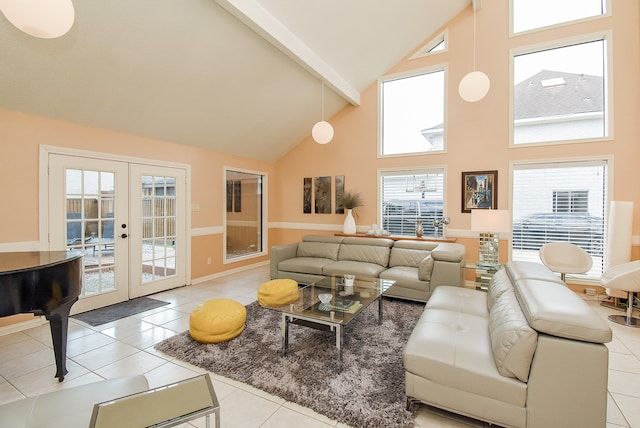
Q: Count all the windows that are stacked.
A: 6